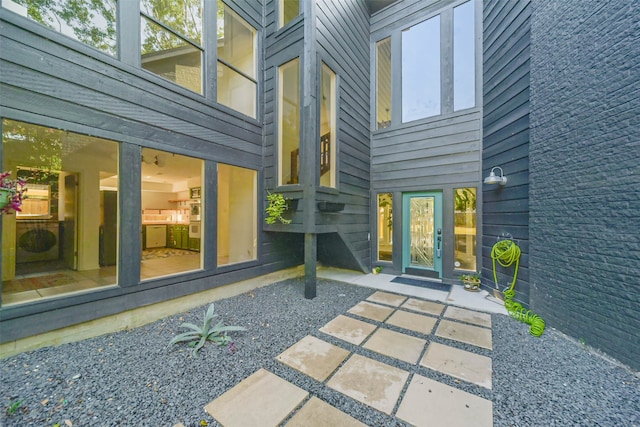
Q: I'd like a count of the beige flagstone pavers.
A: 14